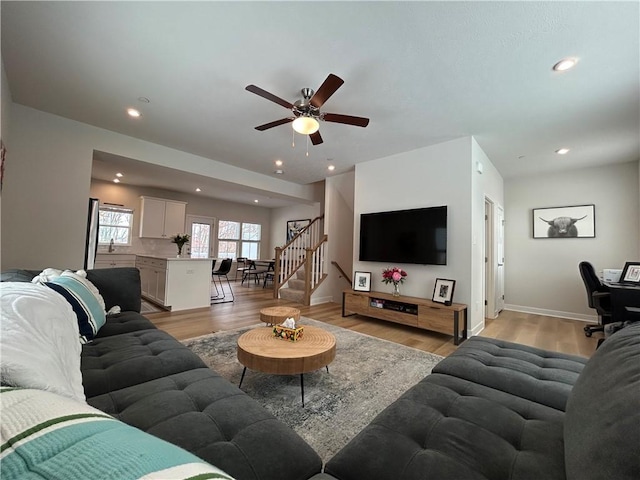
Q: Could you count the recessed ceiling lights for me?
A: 9